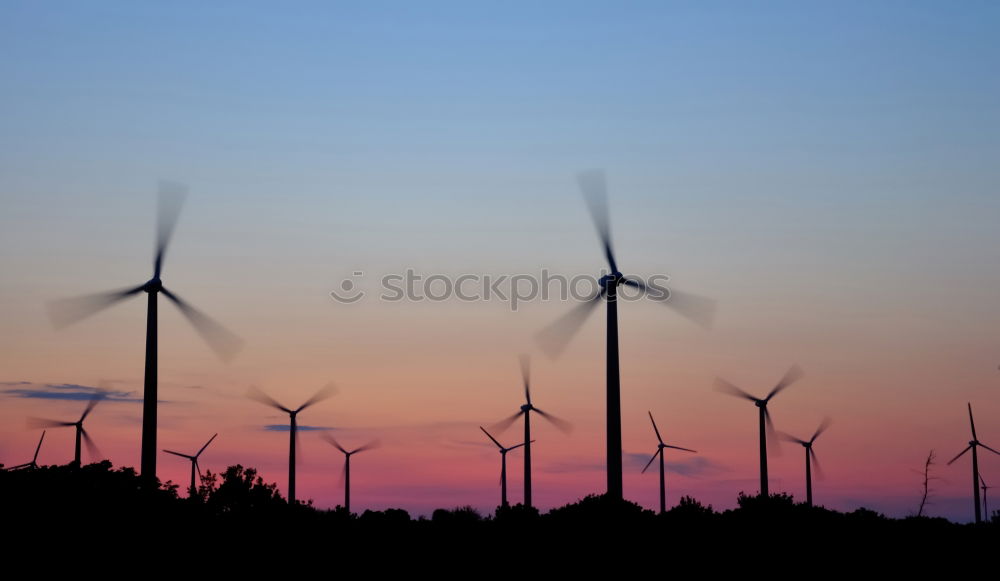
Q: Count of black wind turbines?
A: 14